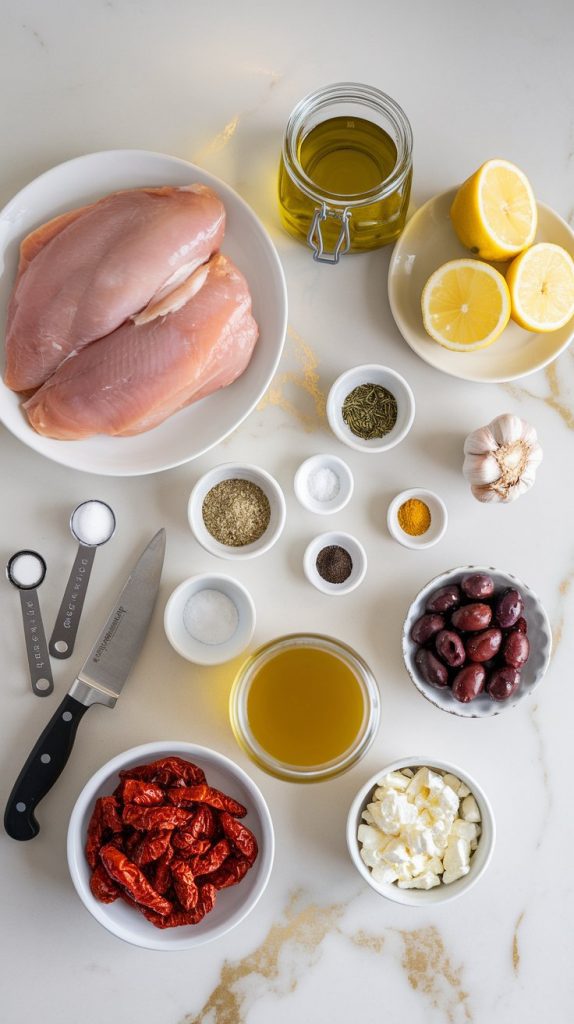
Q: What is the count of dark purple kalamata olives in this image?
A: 11